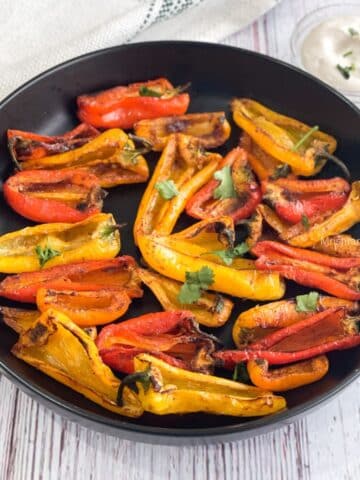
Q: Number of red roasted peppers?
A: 9